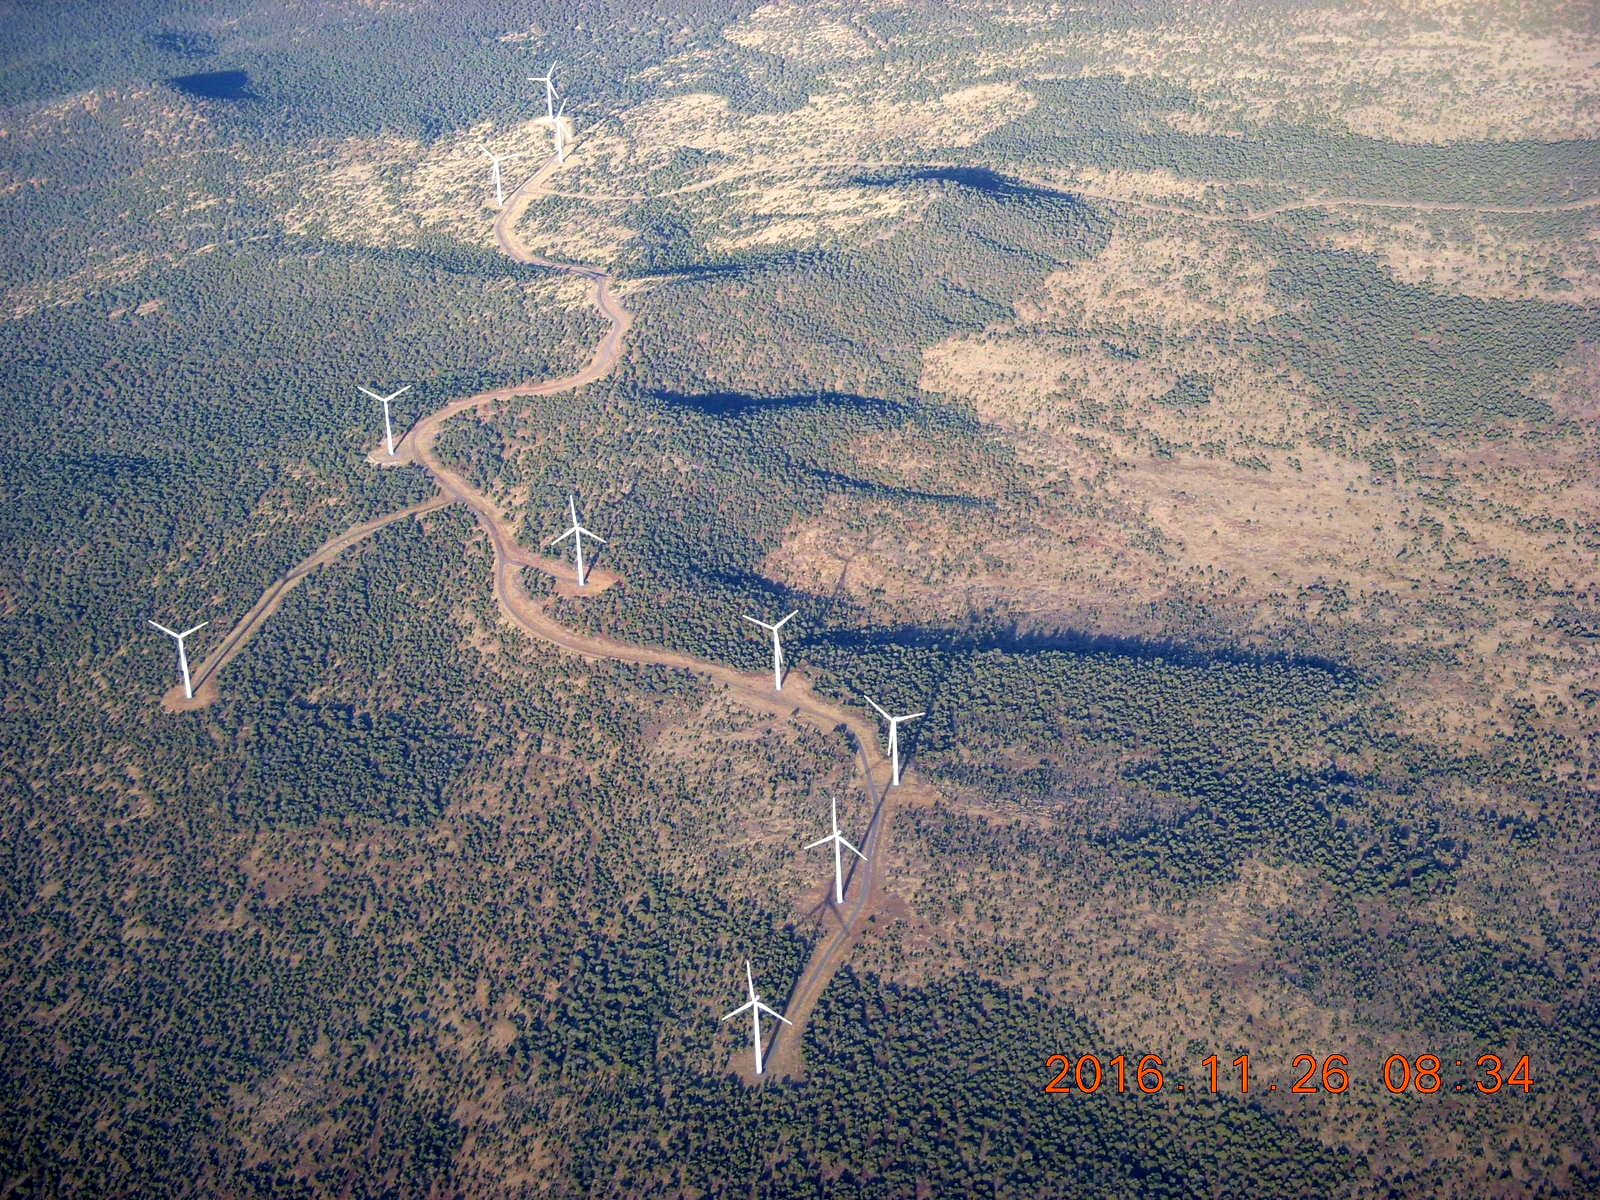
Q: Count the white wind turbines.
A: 10